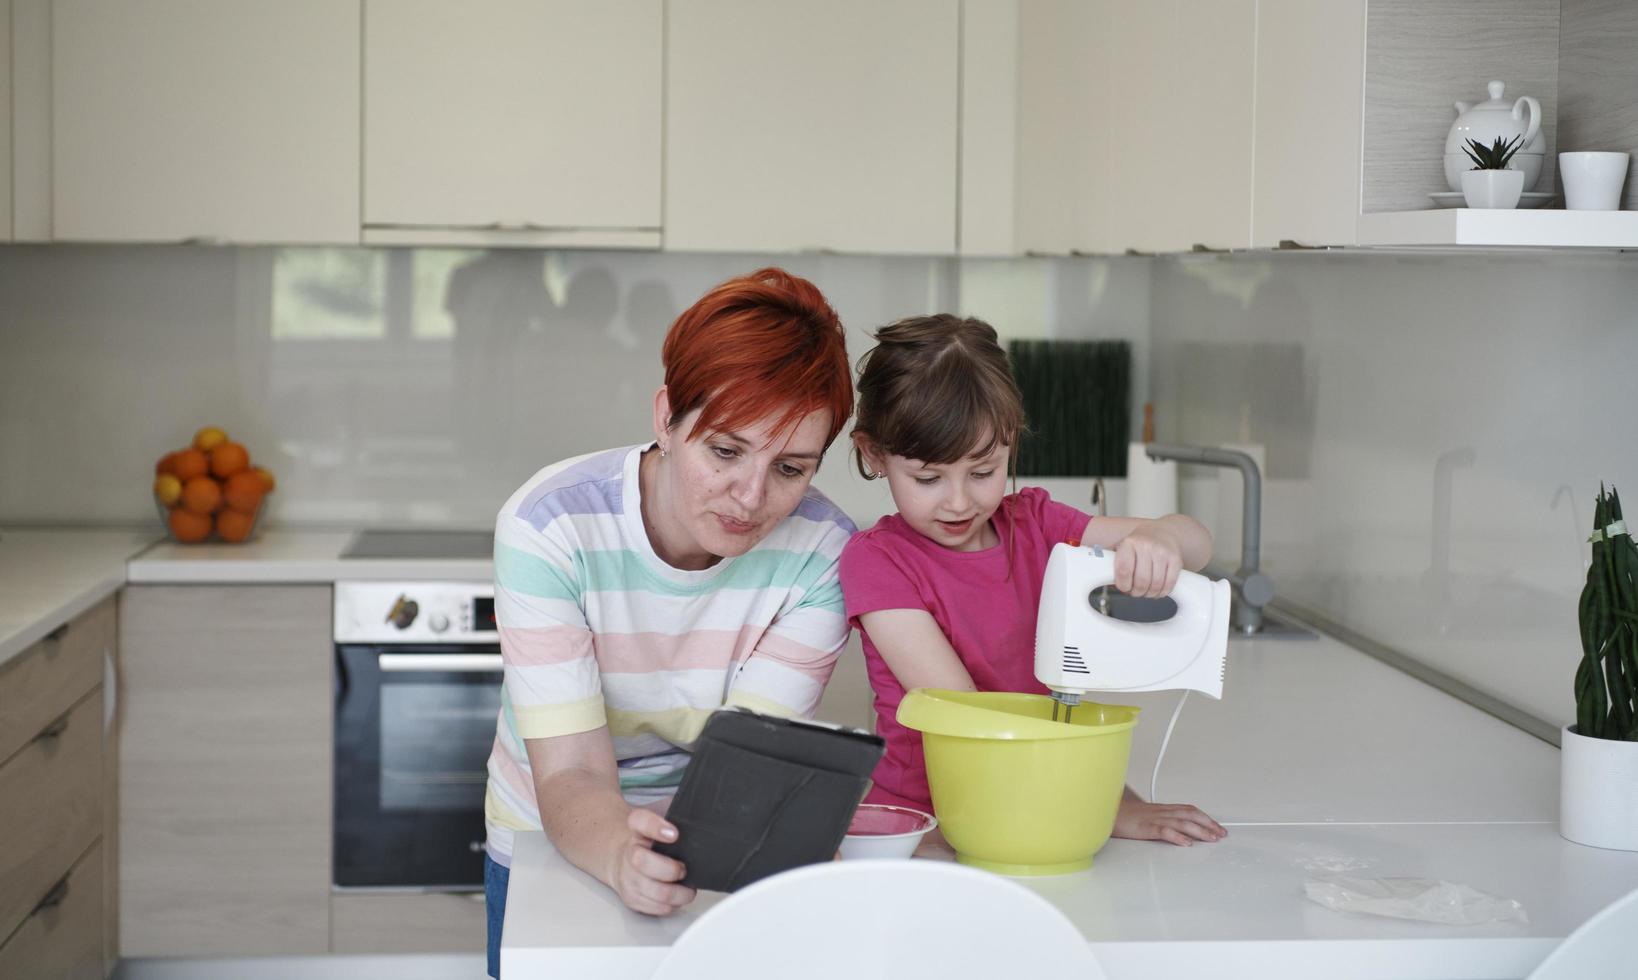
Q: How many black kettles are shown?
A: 0